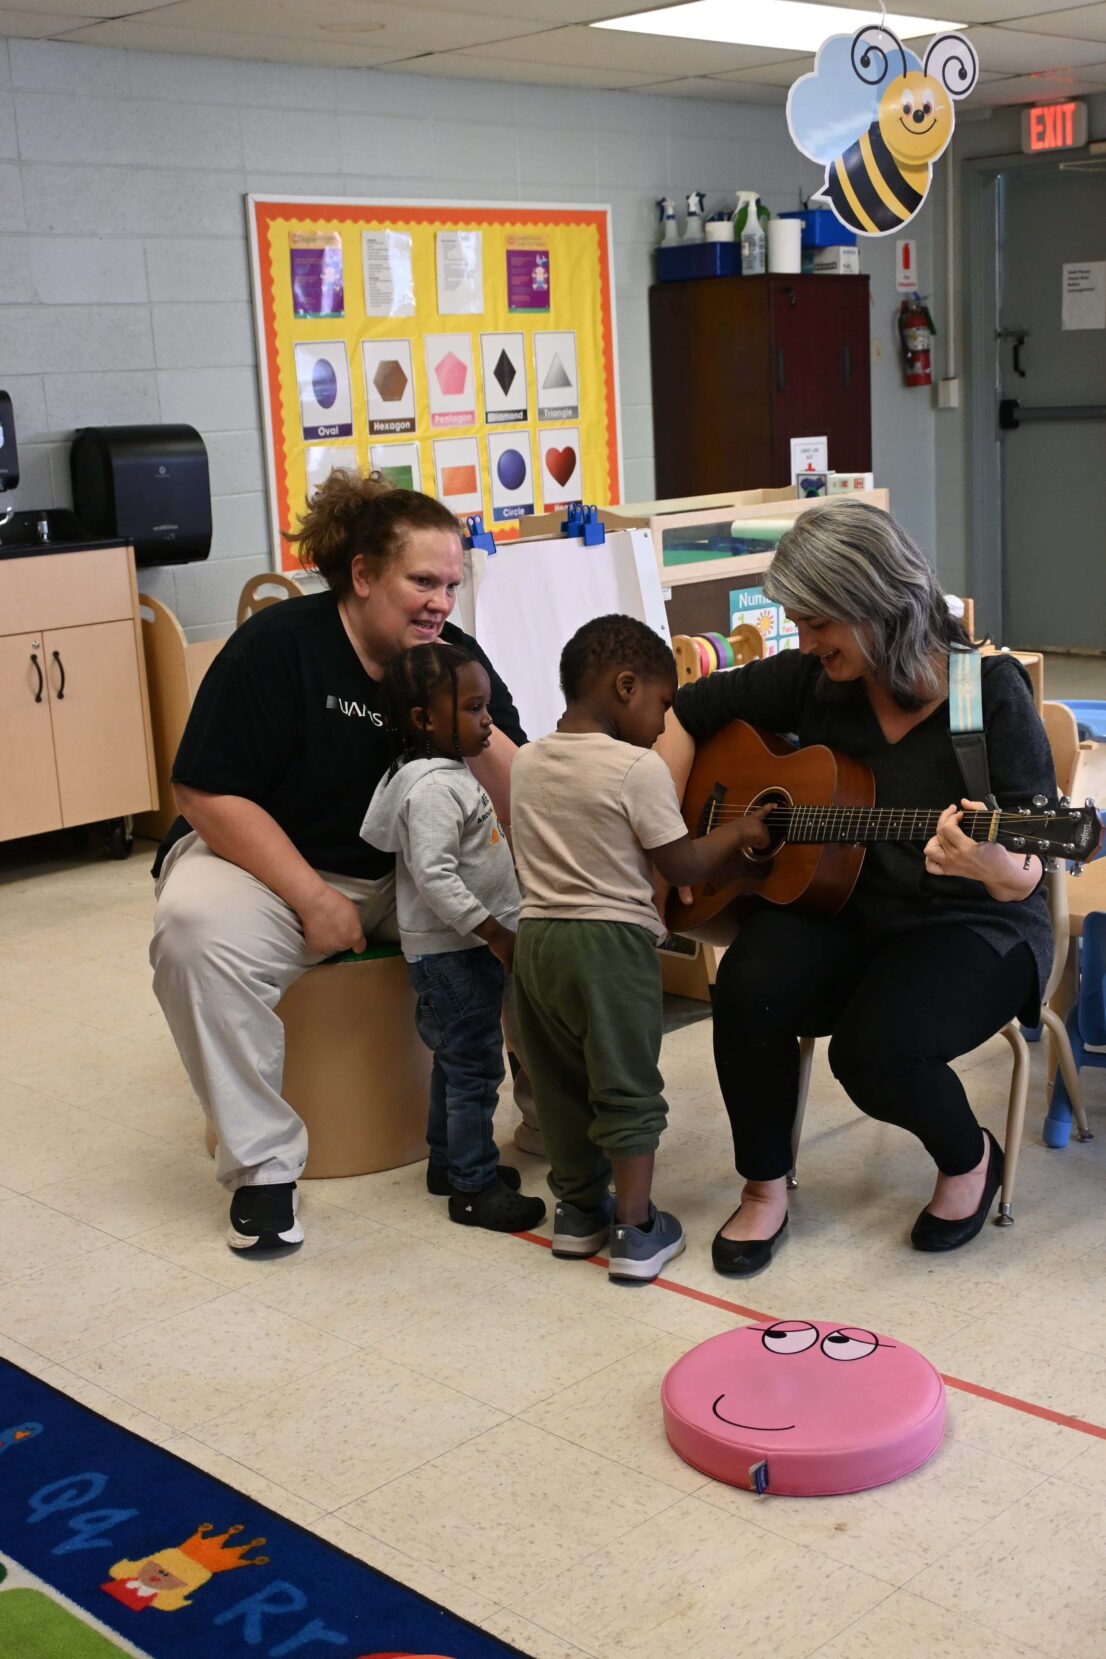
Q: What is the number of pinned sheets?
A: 14